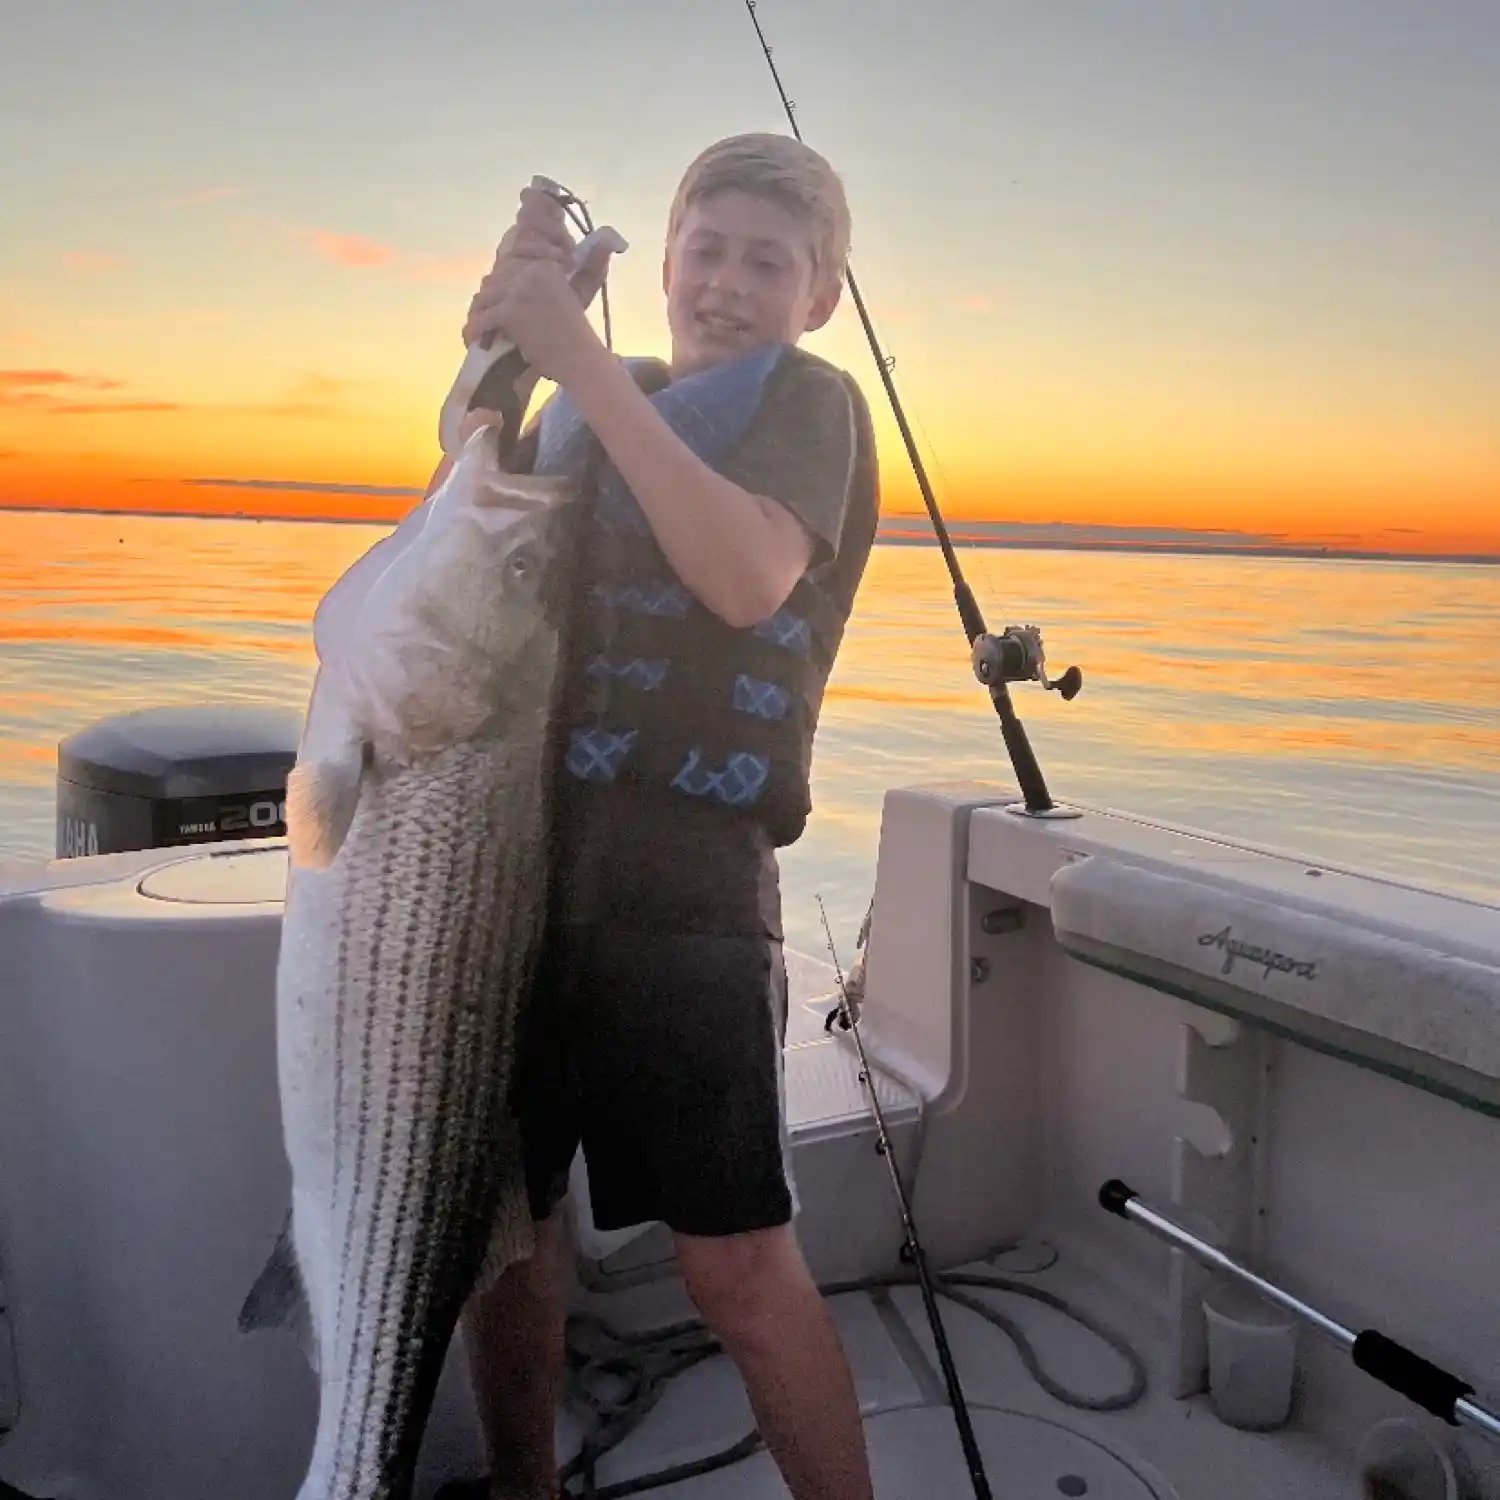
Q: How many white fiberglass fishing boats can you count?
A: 1